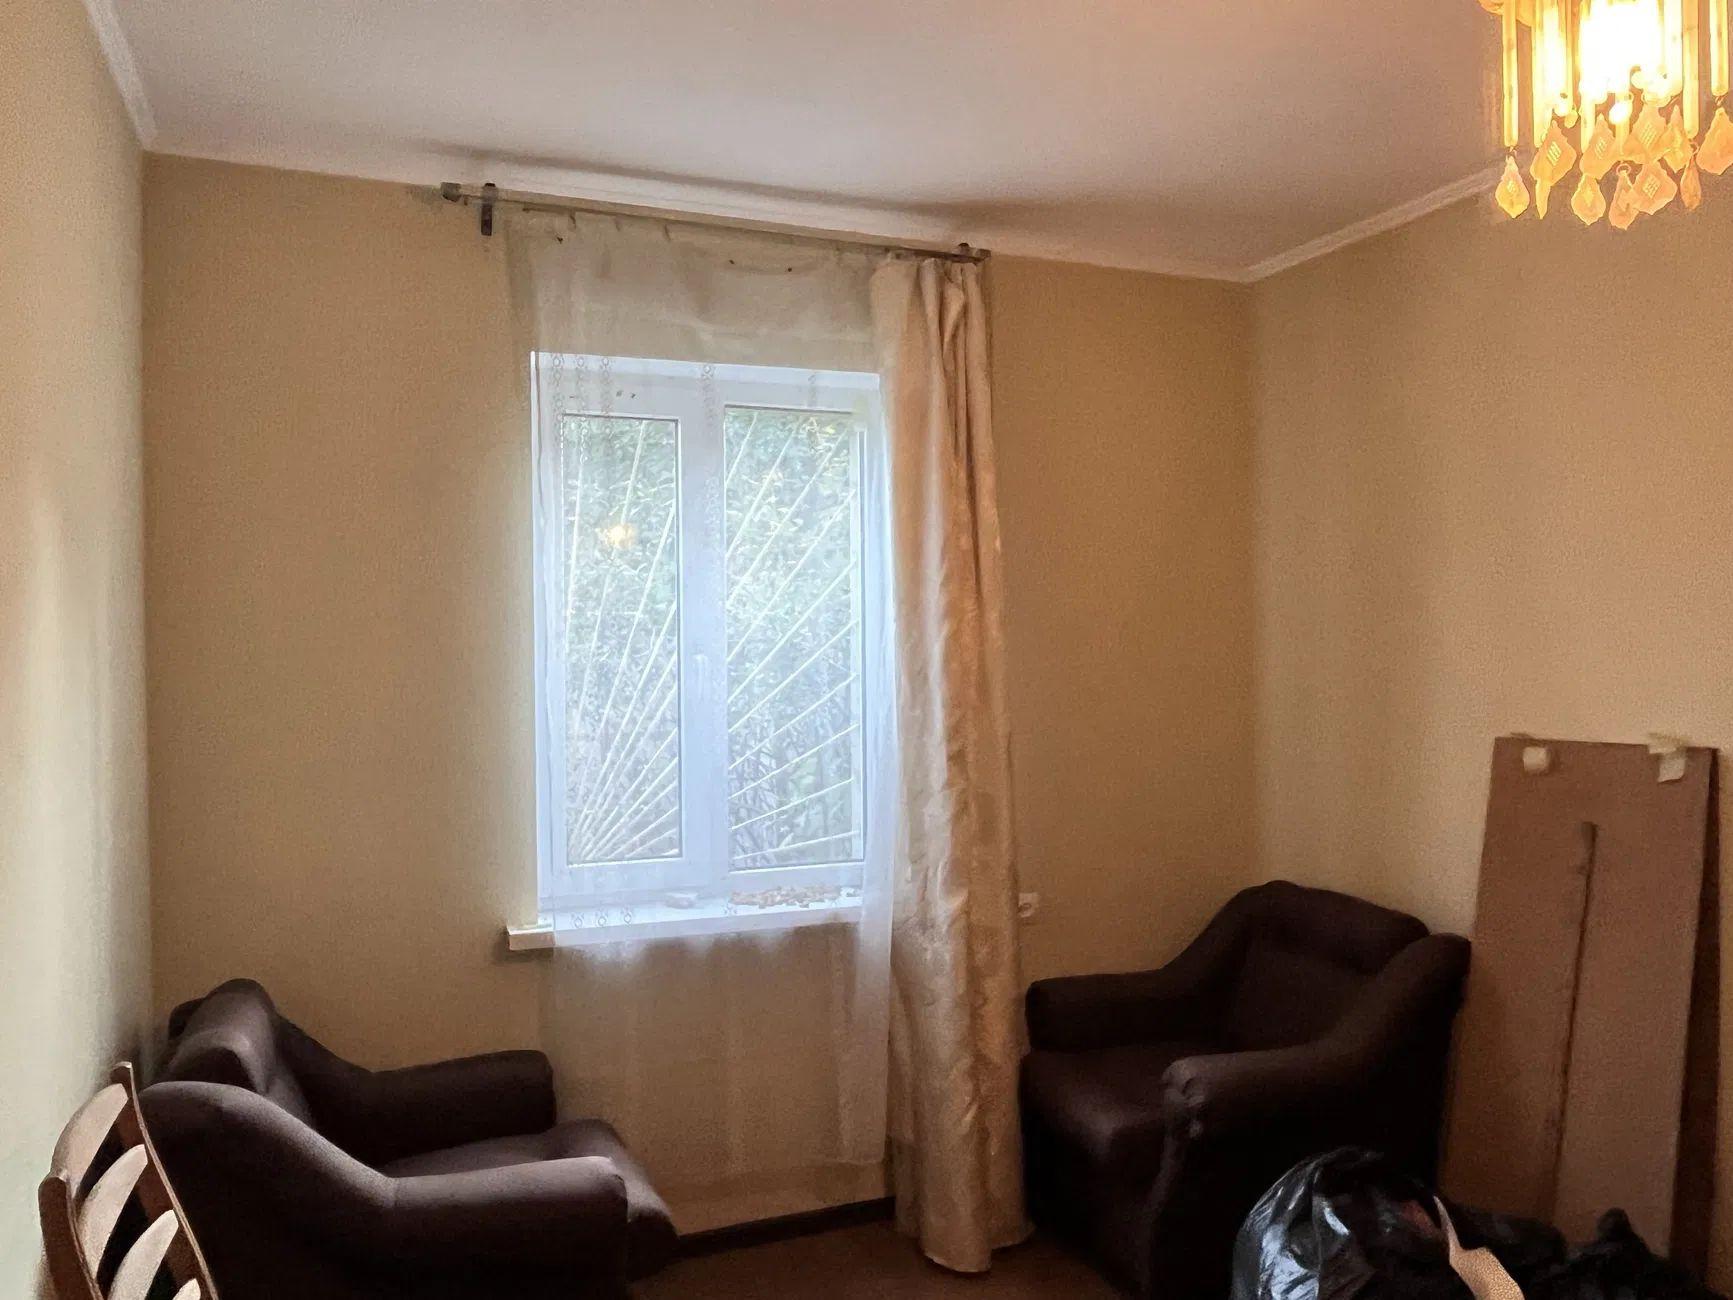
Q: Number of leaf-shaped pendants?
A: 11